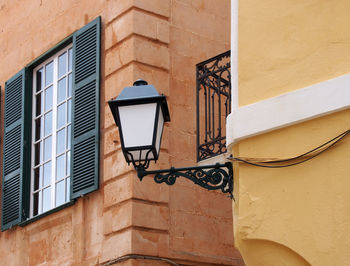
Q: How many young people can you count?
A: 0